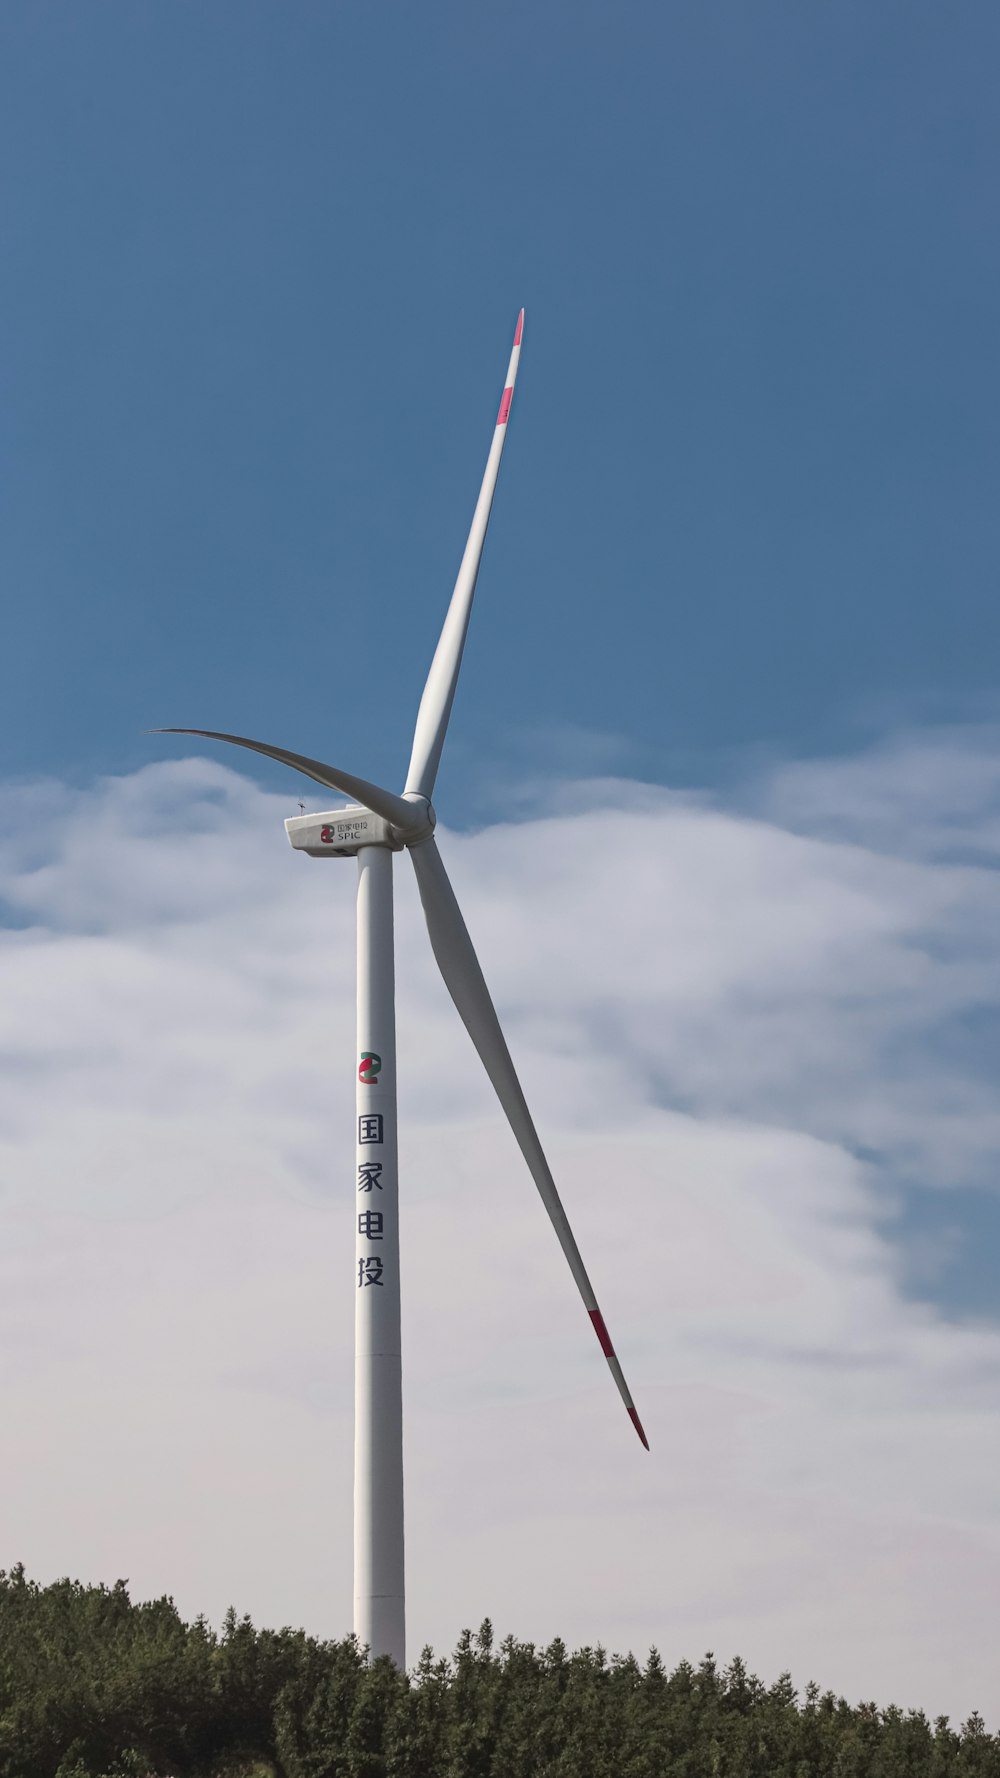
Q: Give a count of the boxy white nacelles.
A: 1